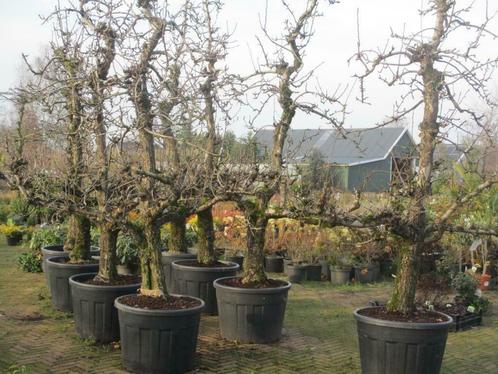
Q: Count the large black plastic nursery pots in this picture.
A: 8